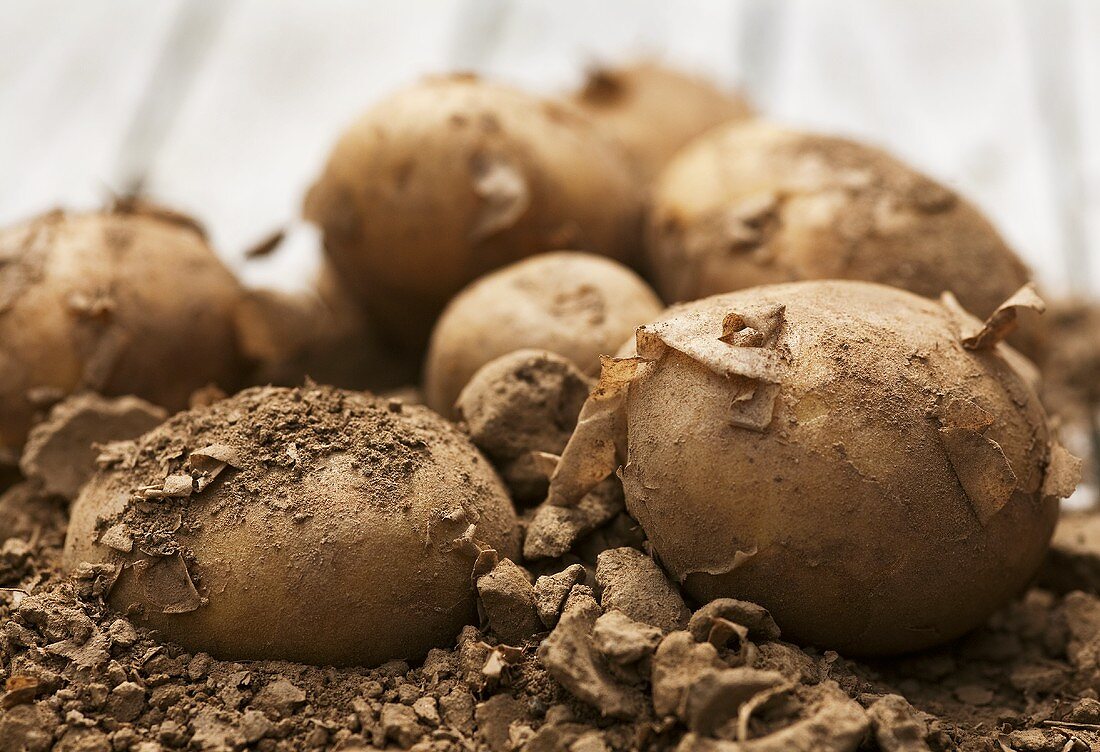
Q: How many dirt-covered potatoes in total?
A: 7